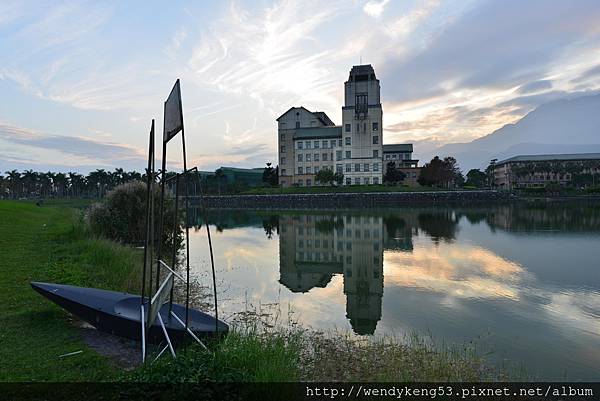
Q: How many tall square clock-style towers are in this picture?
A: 1